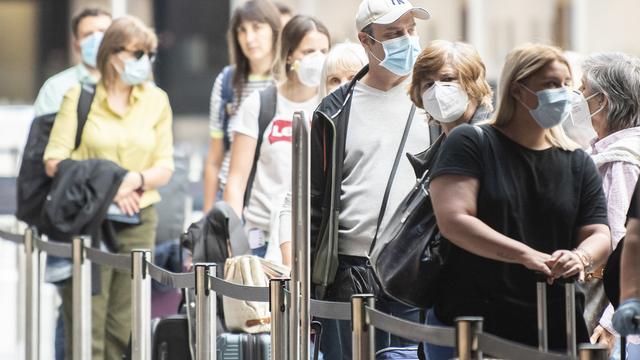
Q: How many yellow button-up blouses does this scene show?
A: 1